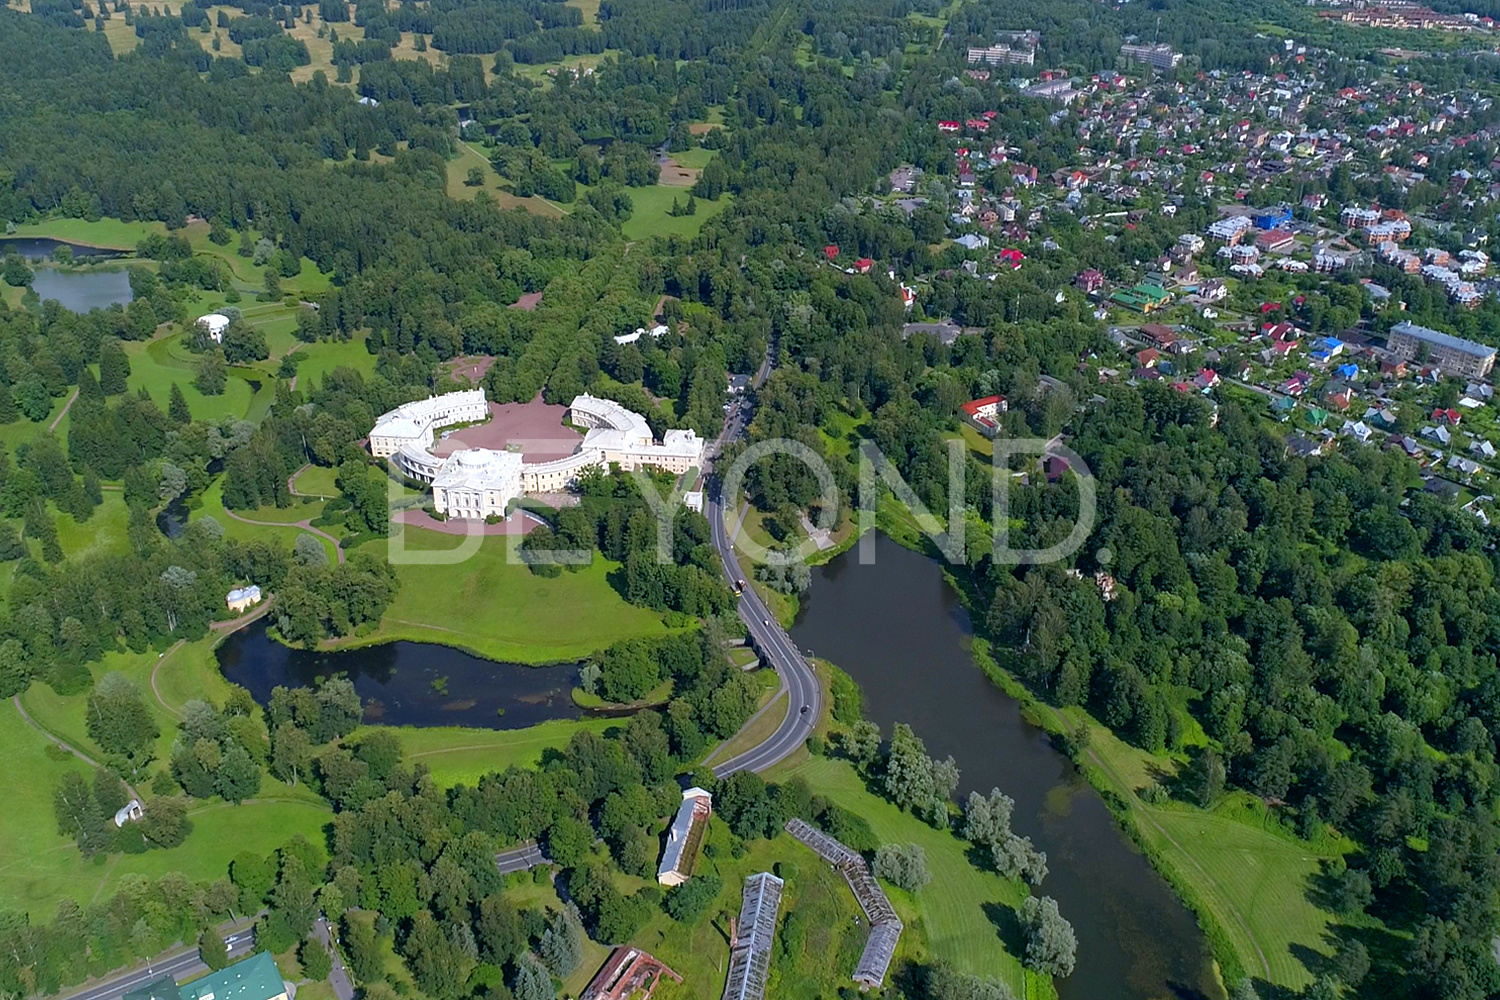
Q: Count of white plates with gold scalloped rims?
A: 0